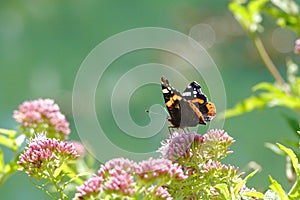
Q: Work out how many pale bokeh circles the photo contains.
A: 2